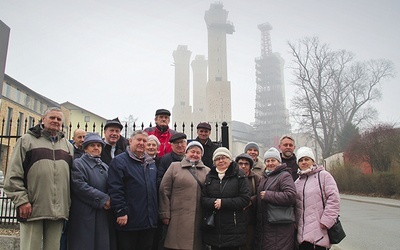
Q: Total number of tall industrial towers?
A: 4